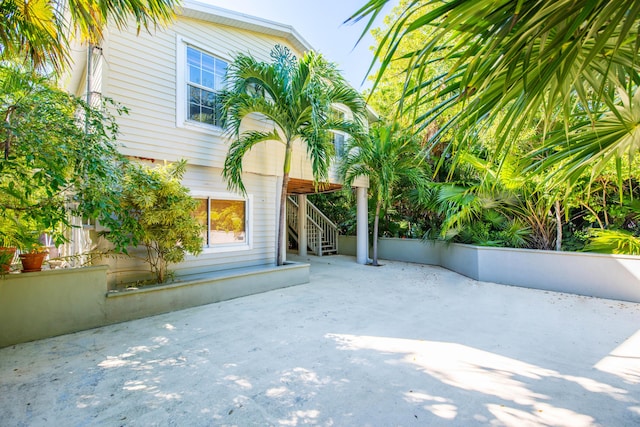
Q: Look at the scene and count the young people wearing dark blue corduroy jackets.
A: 0